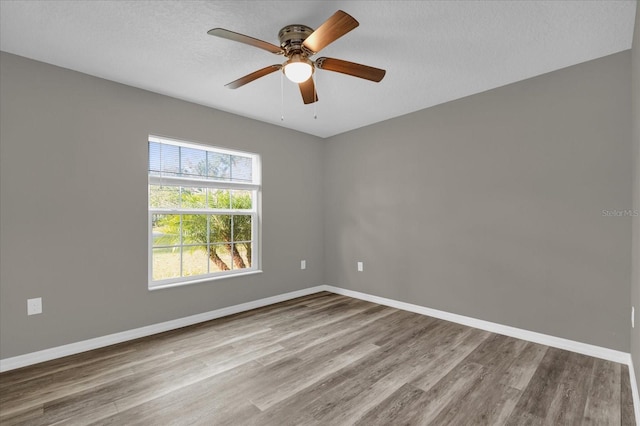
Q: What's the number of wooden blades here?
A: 5